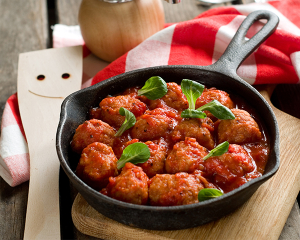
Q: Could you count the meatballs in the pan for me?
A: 13